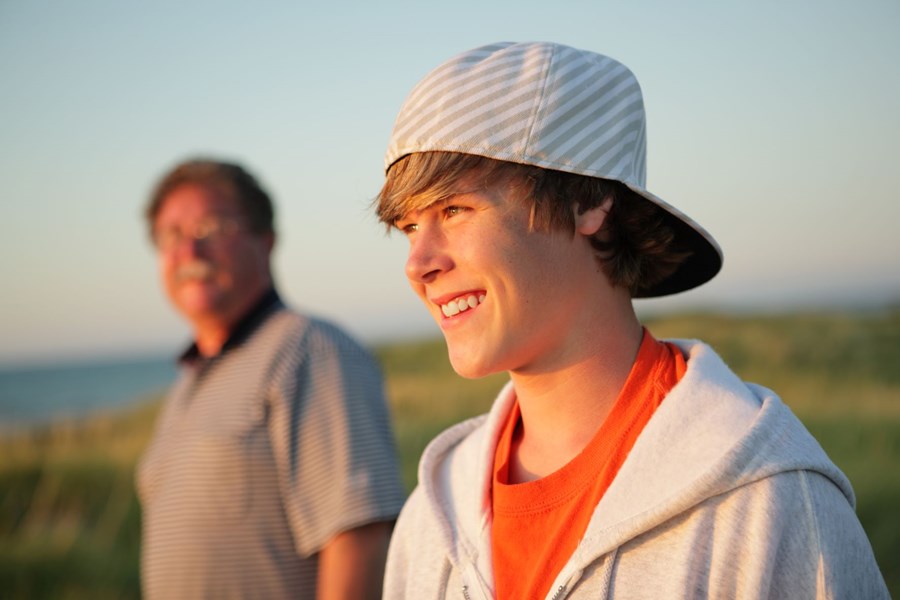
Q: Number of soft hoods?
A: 1